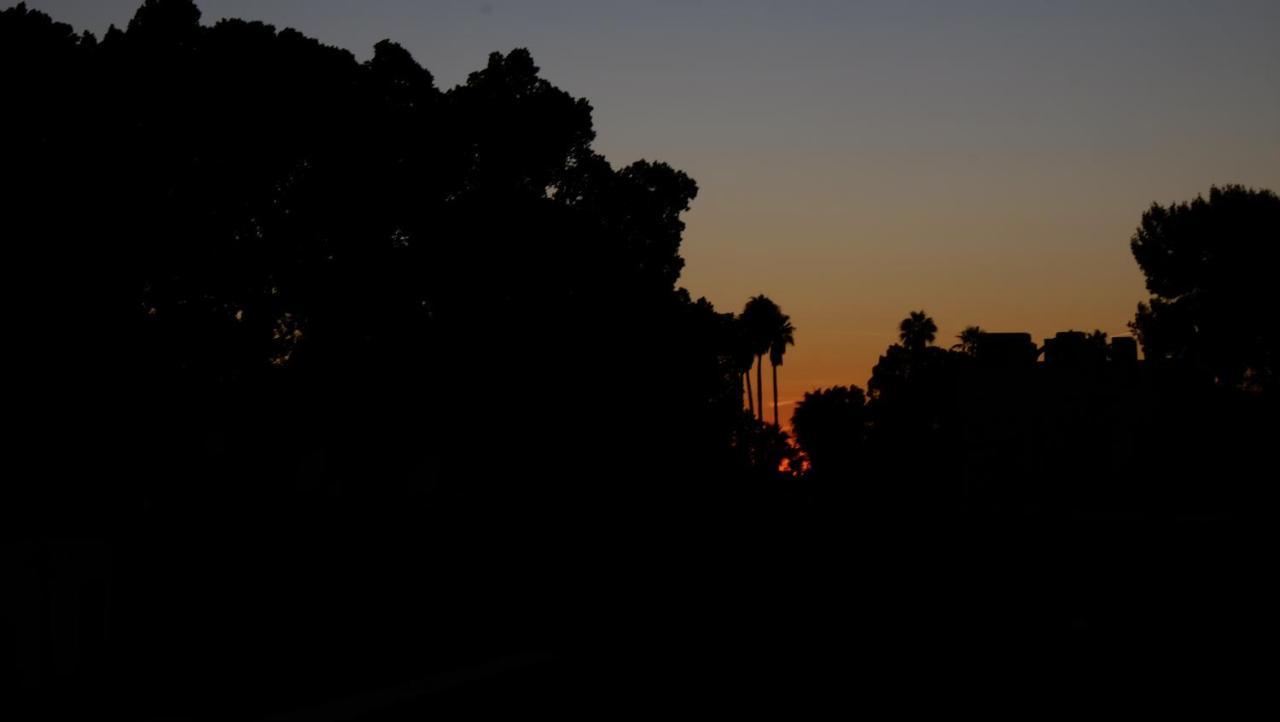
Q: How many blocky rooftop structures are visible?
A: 3